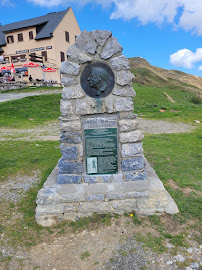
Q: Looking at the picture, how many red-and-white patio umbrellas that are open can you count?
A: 3